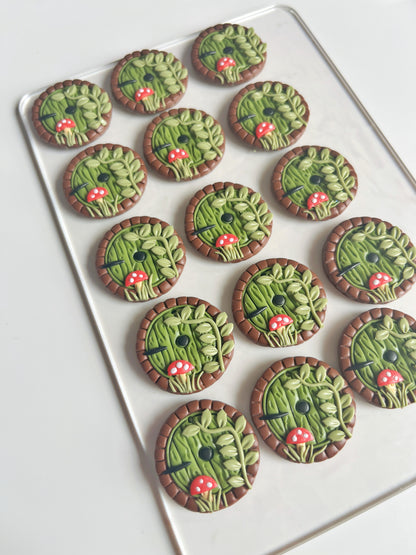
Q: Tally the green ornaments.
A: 15